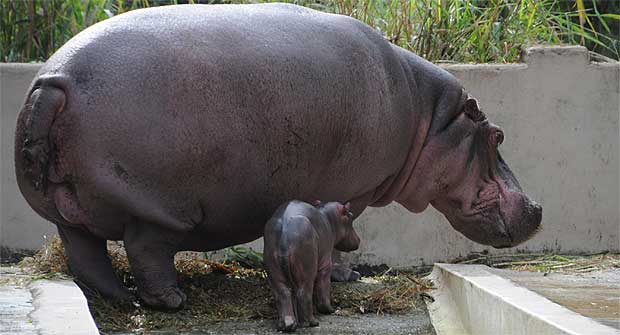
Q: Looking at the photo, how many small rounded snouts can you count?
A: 1